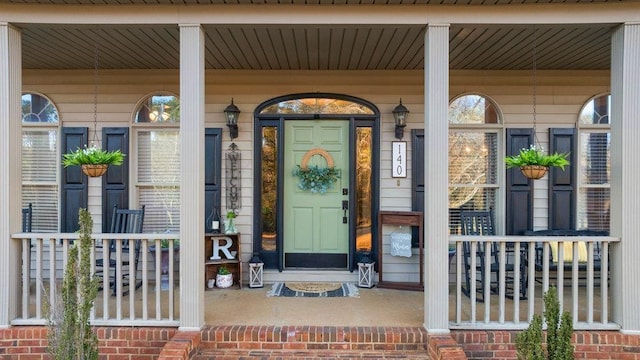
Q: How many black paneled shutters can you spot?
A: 6